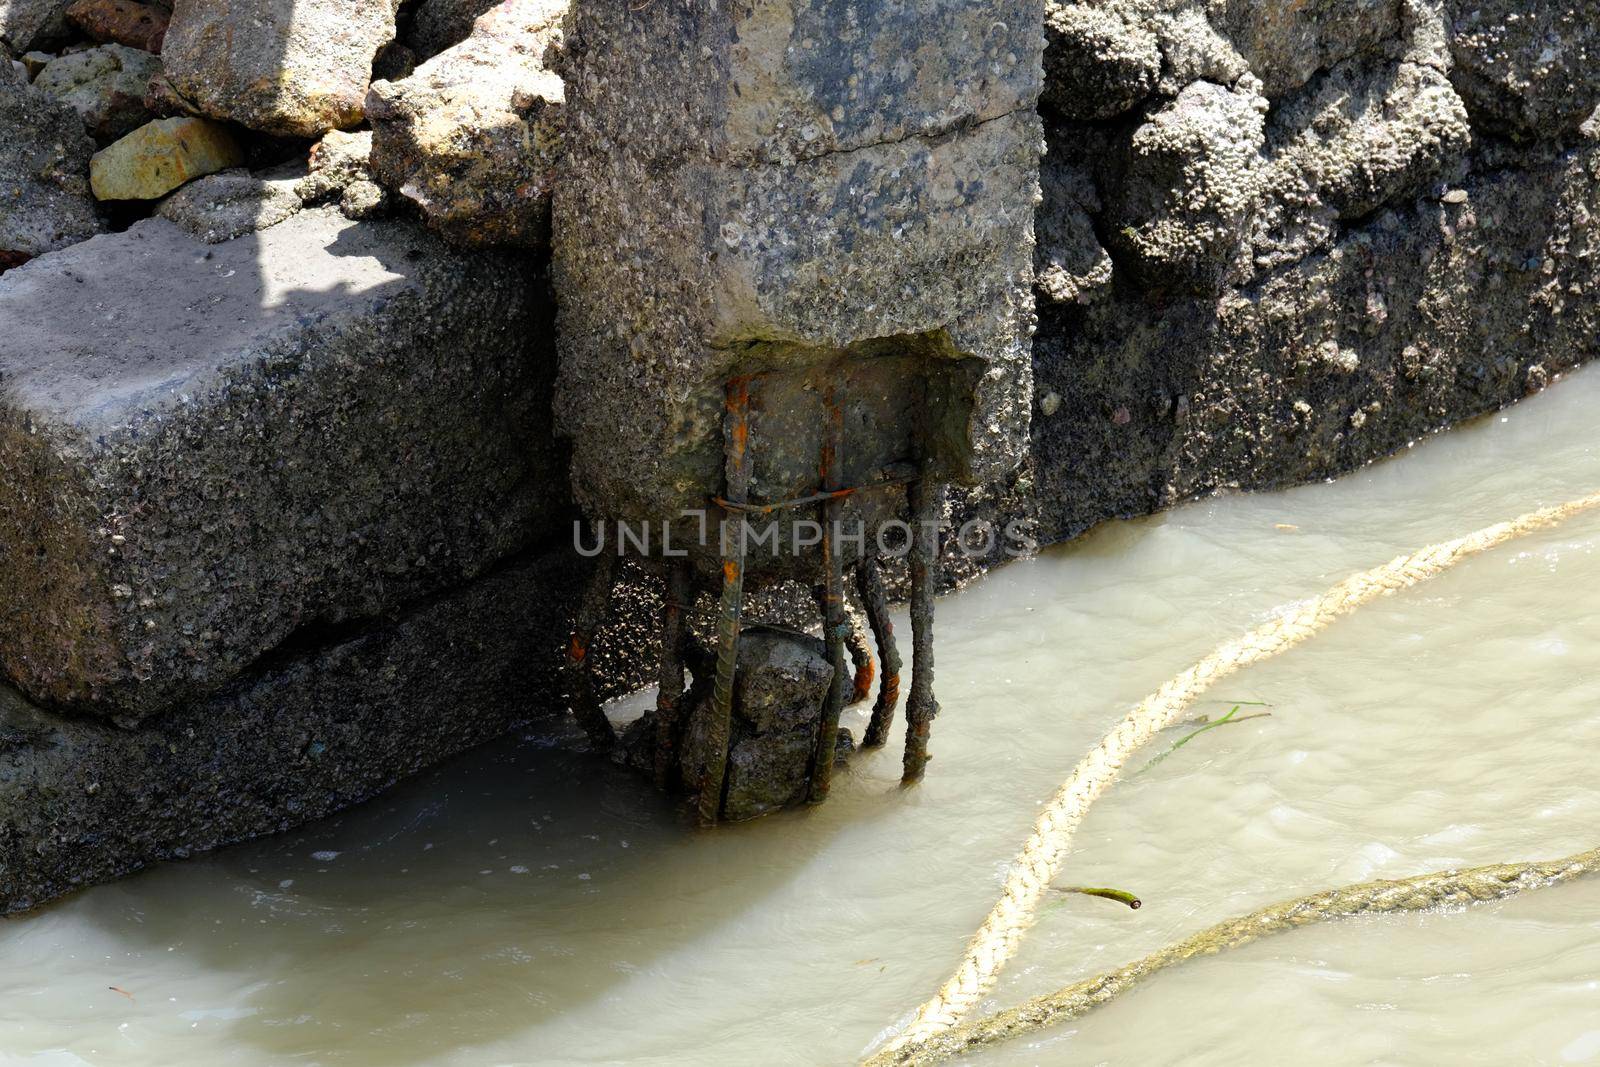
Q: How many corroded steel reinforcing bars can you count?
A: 7